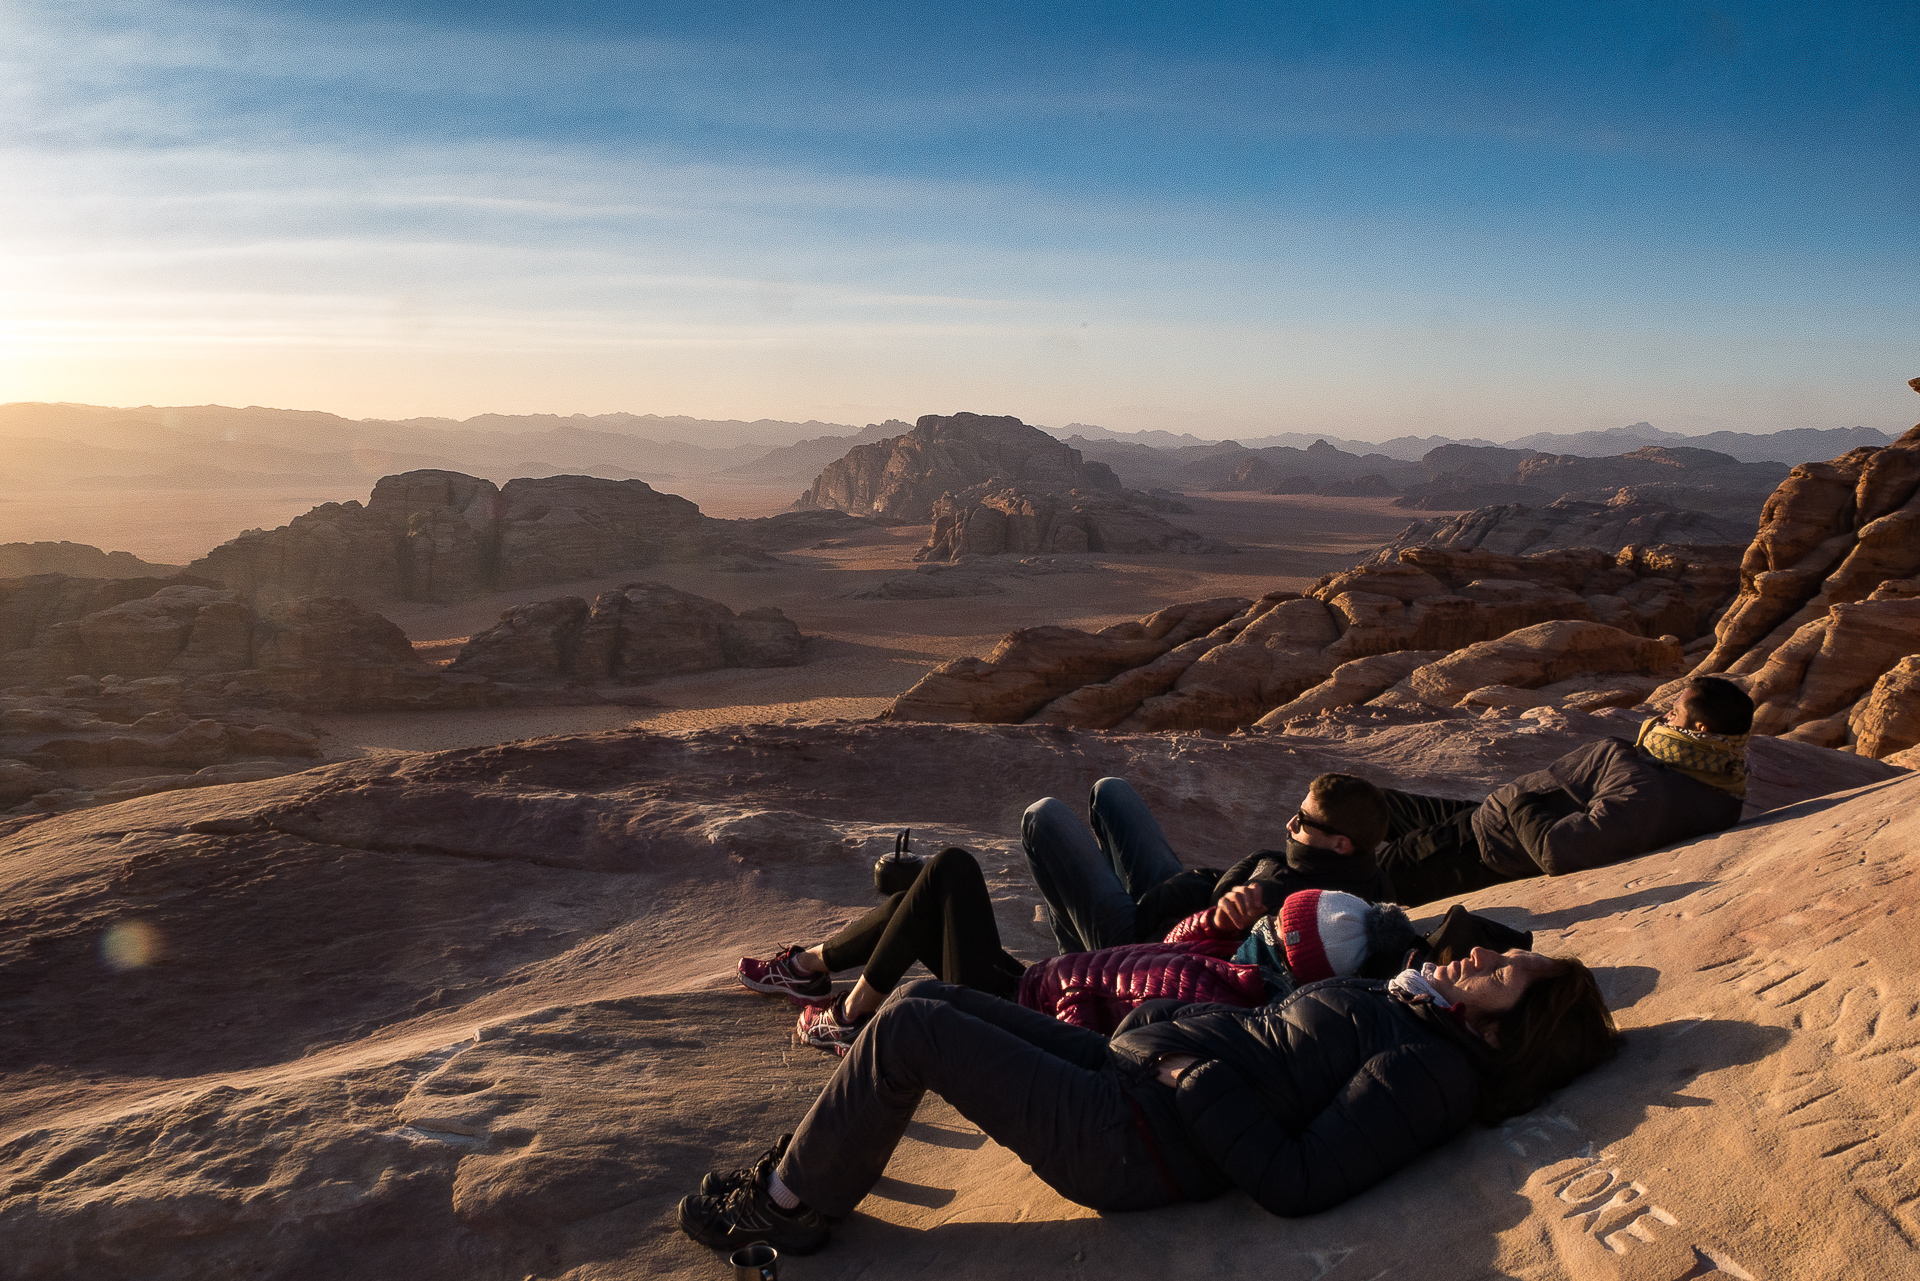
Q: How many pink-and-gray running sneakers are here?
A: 2